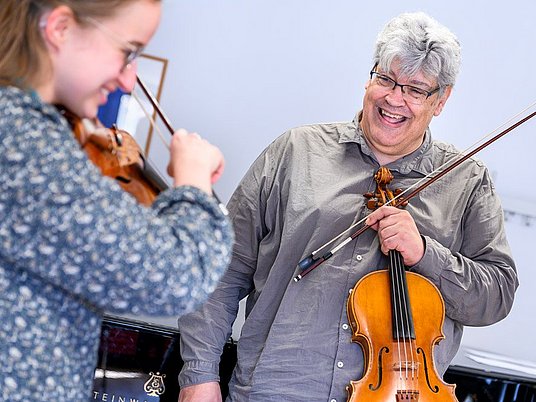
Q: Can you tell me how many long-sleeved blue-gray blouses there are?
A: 1